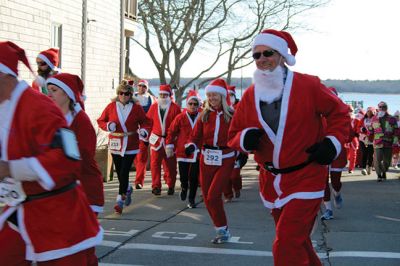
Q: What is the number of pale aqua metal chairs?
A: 0